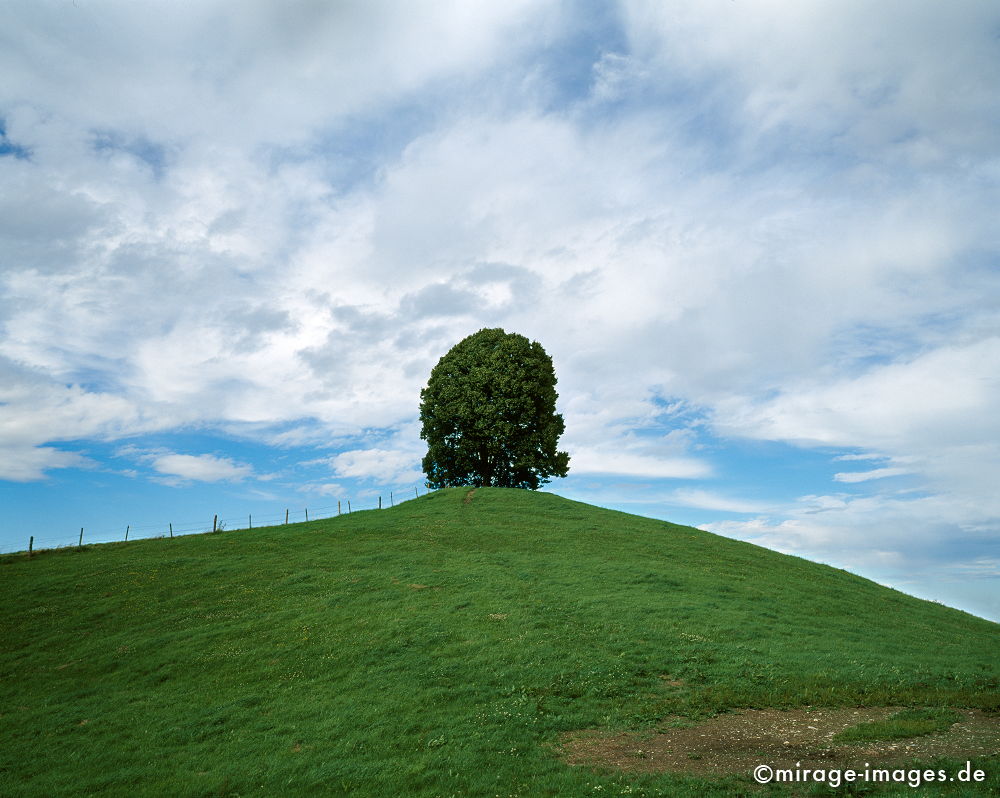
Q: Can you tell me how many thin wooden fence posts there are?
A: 14